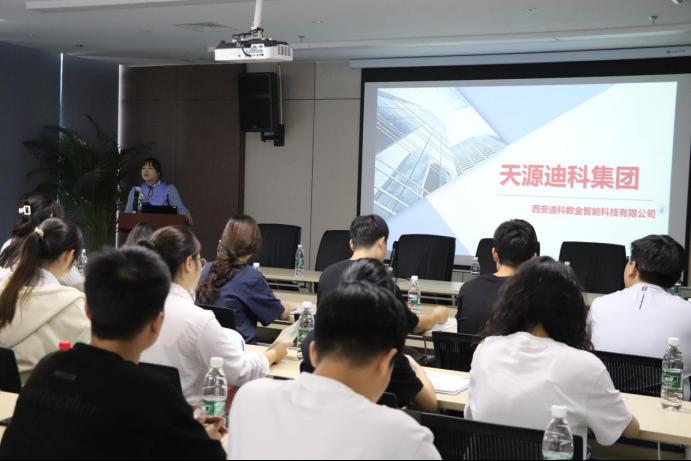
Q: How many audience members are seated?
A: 12